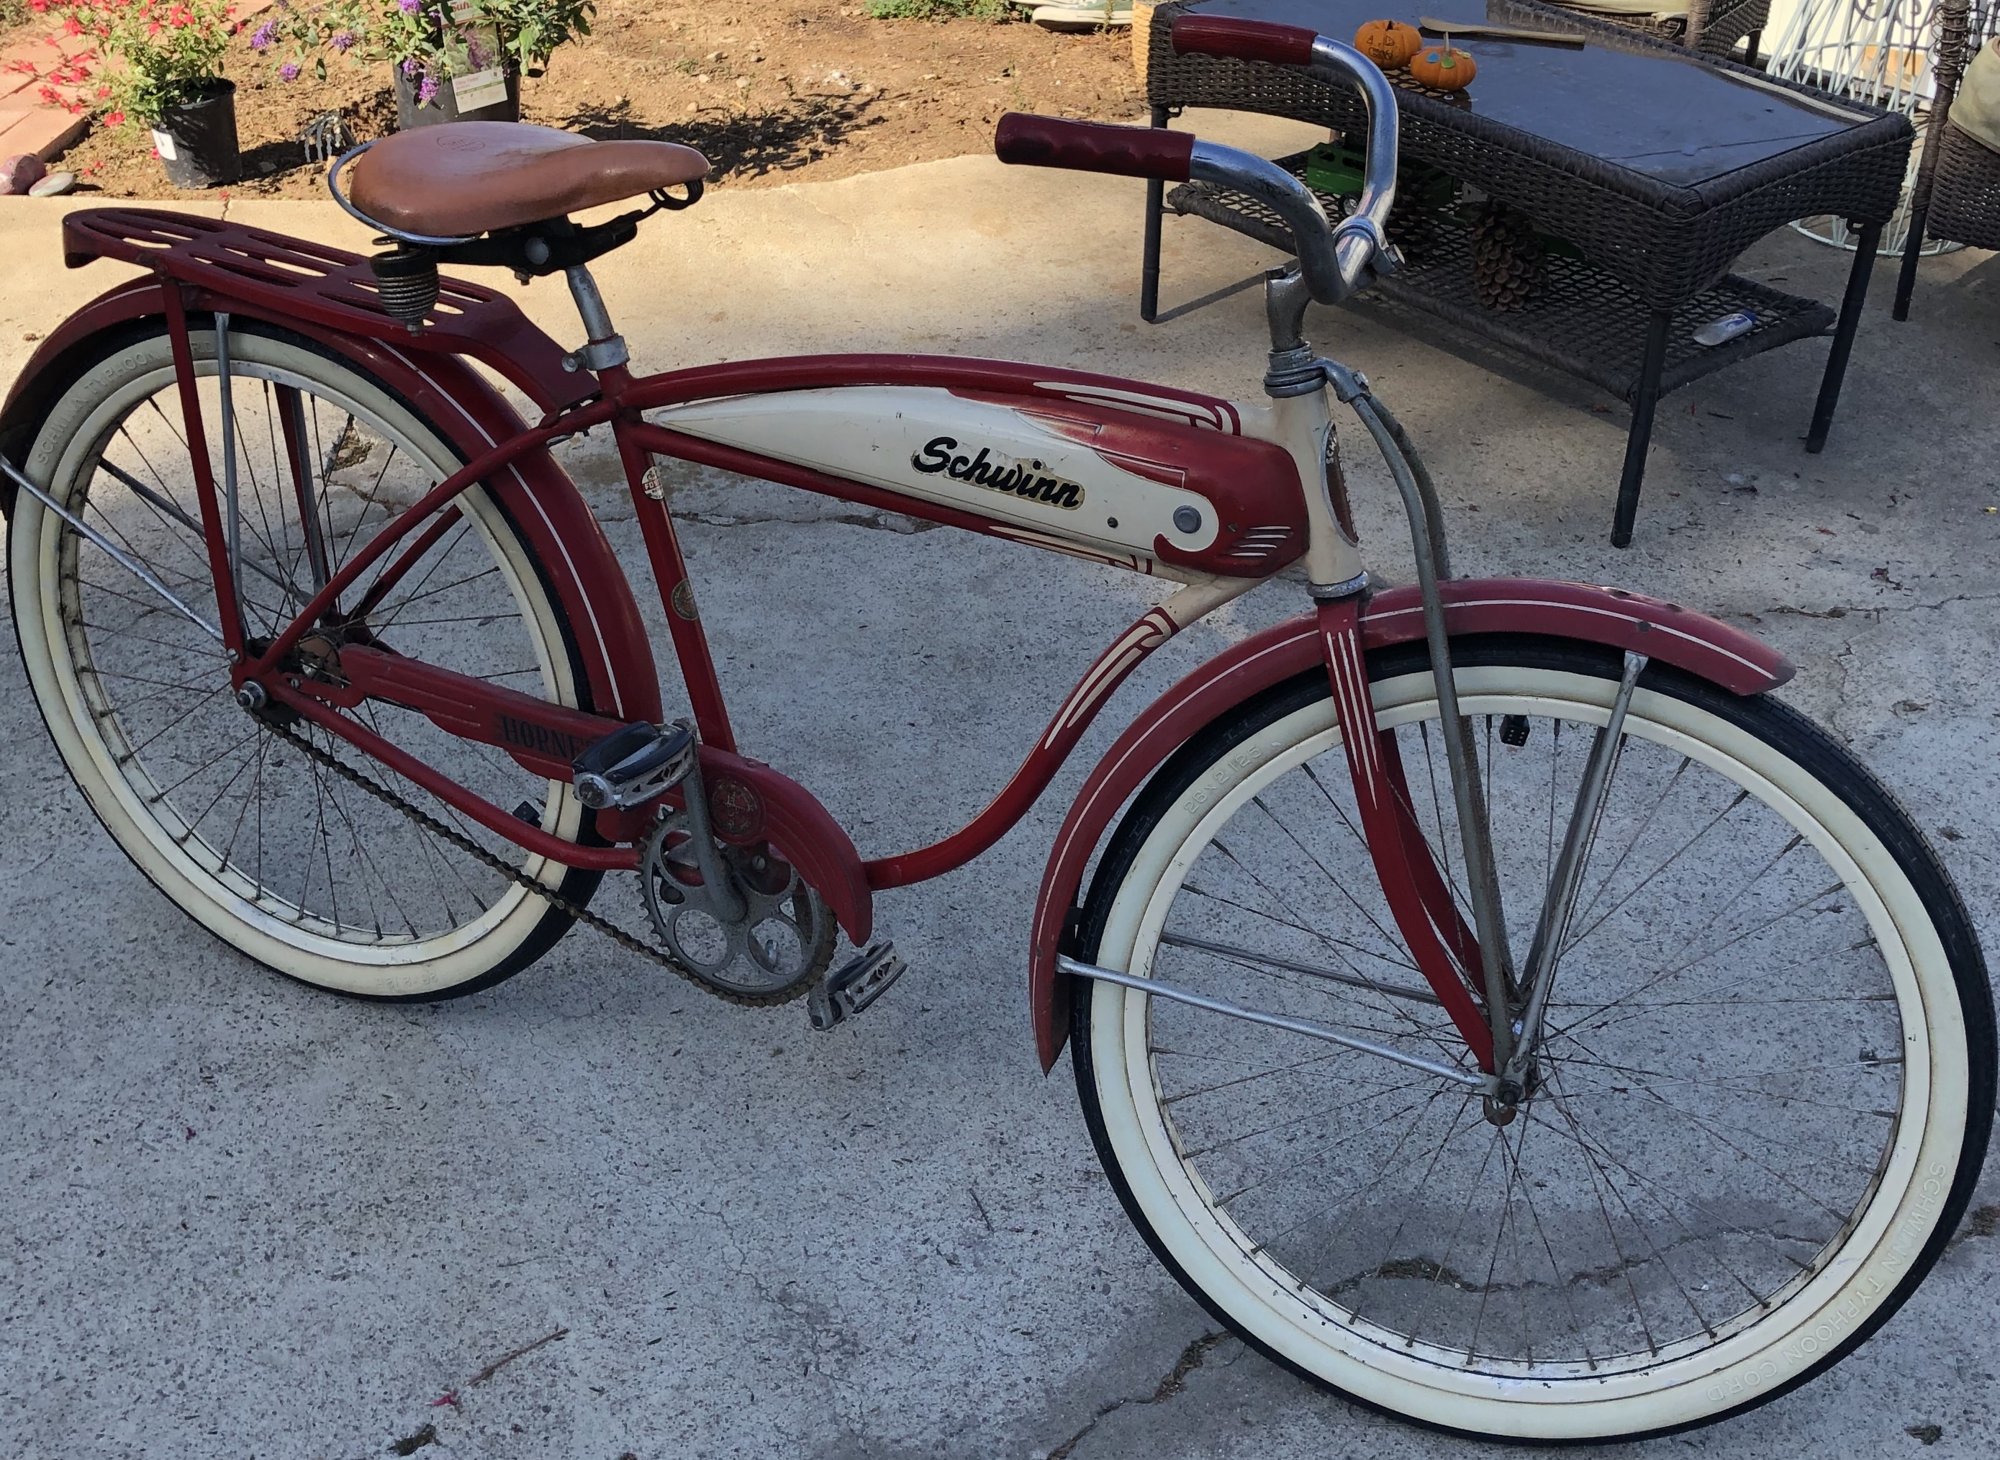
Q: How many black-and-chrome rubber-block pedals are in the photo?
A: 2